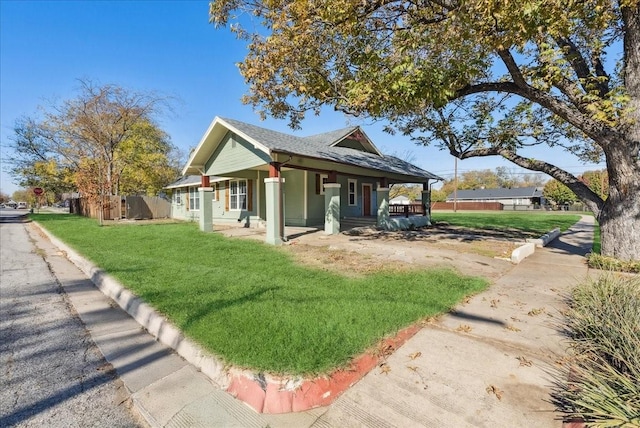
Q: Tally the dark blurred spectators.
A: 0